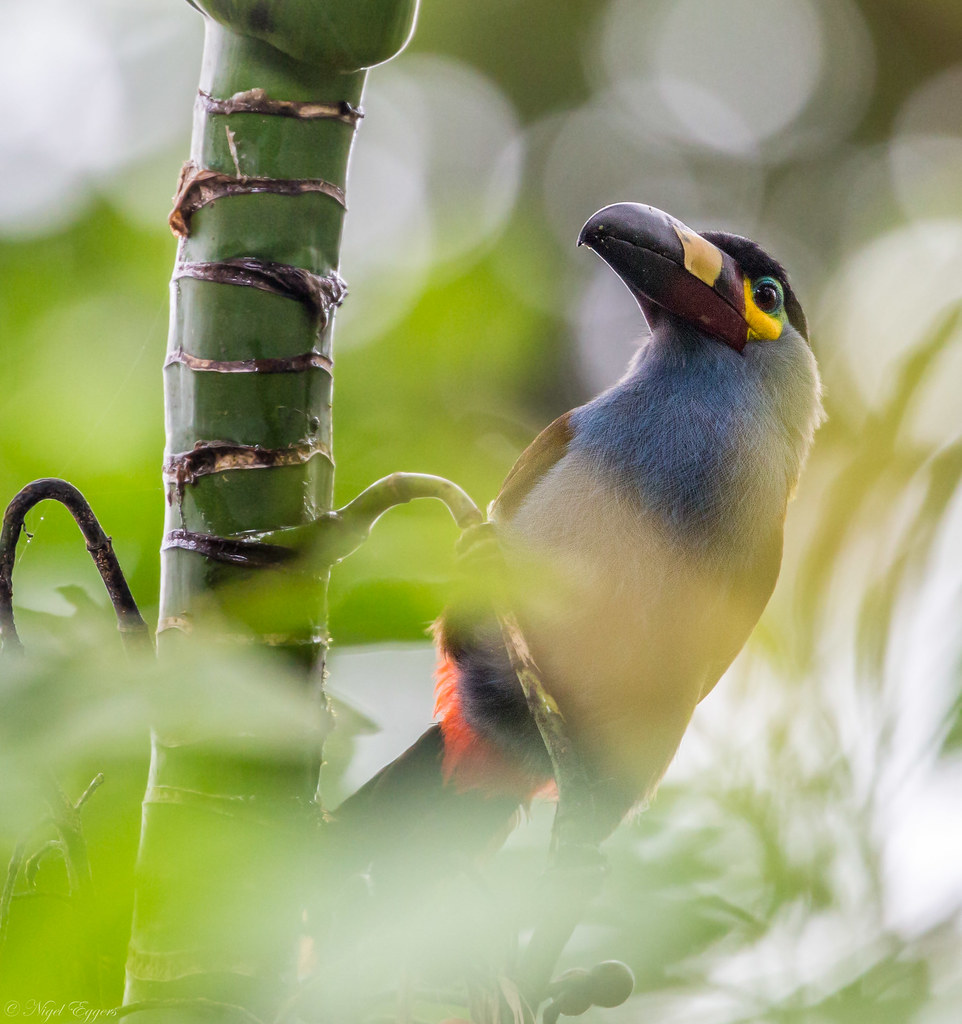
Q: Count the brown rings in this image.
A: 6